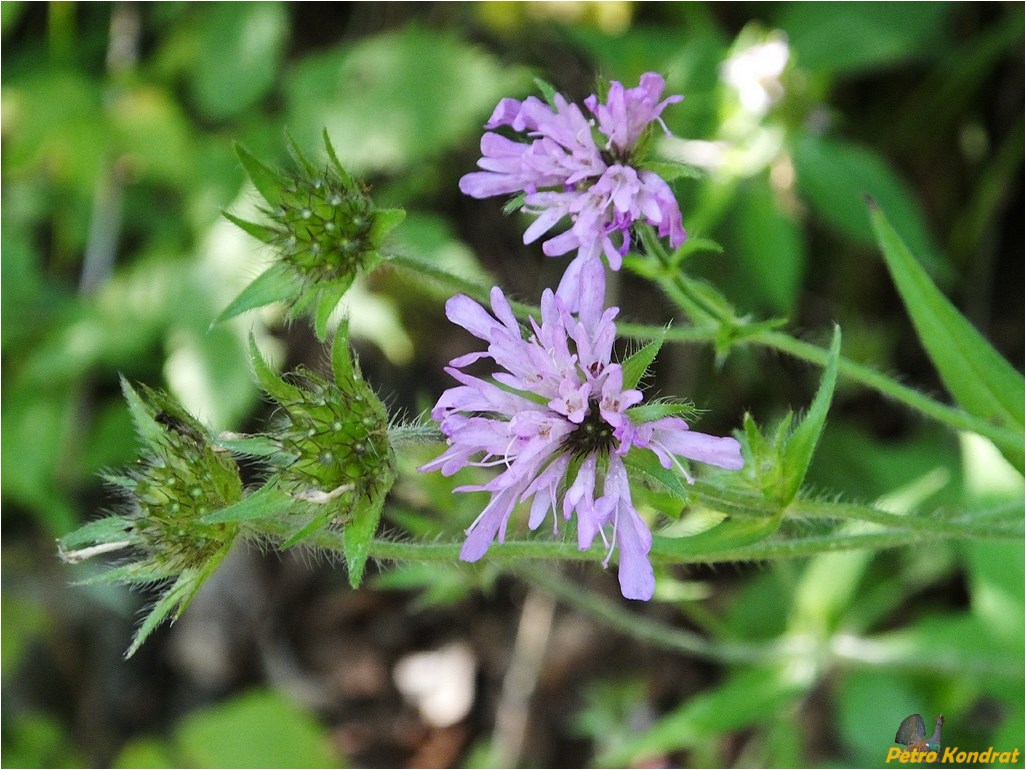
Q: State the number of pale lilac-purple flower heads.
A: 2